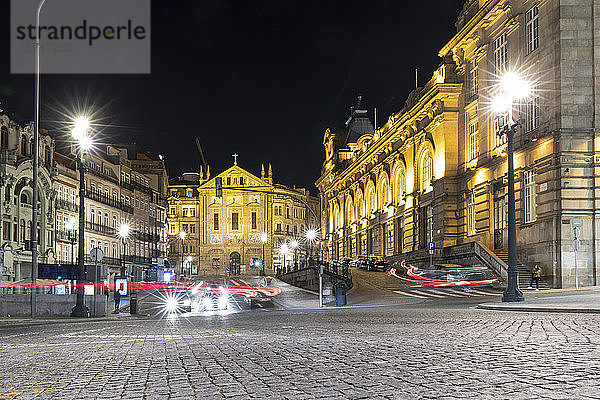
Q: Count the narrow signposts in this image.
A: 3